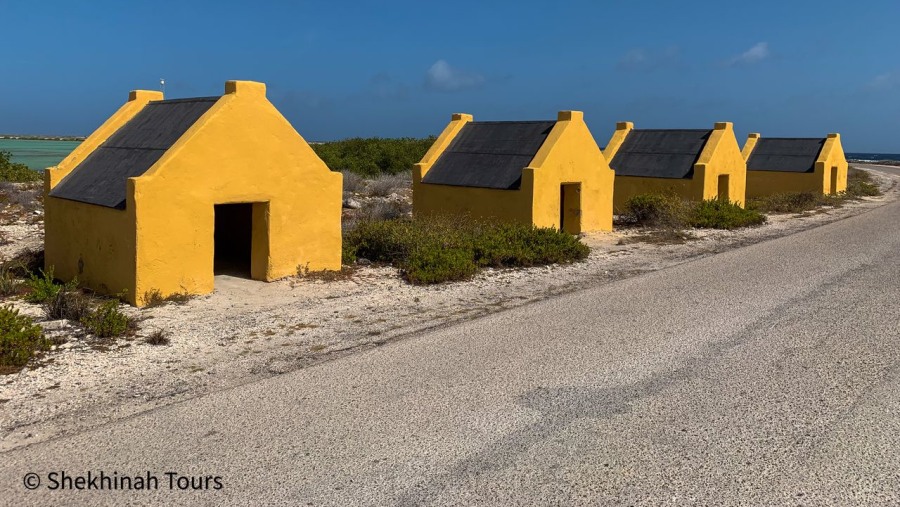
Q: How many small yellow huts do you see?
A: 4